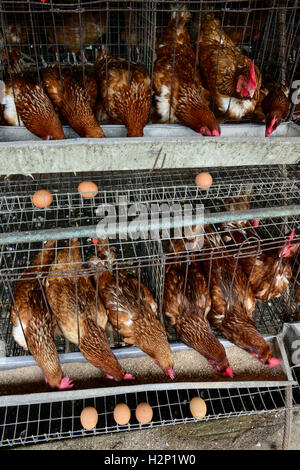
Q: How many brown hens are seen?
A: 12